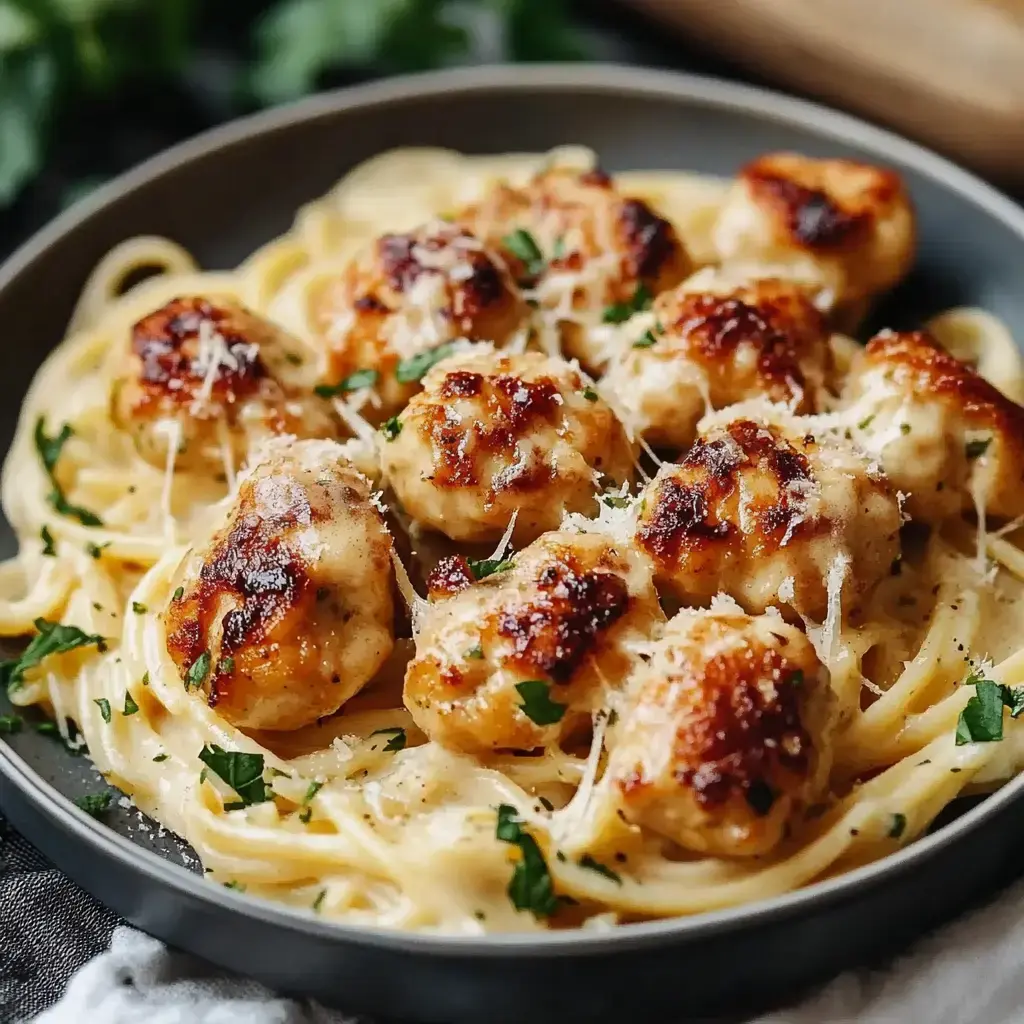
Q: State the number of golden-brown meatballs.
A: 11